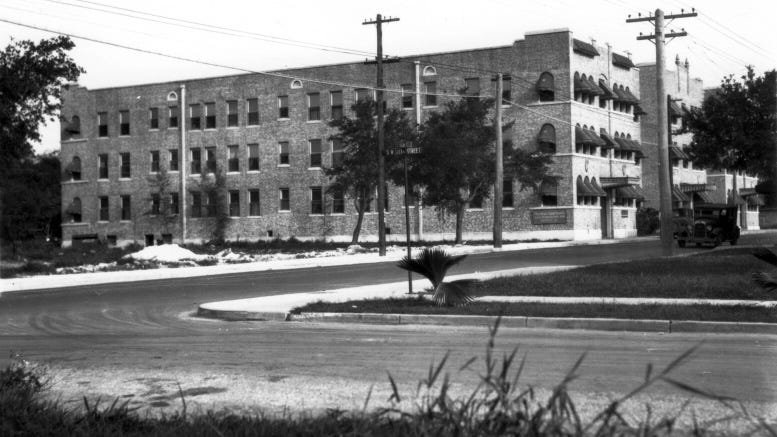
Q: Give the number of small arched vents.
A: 3